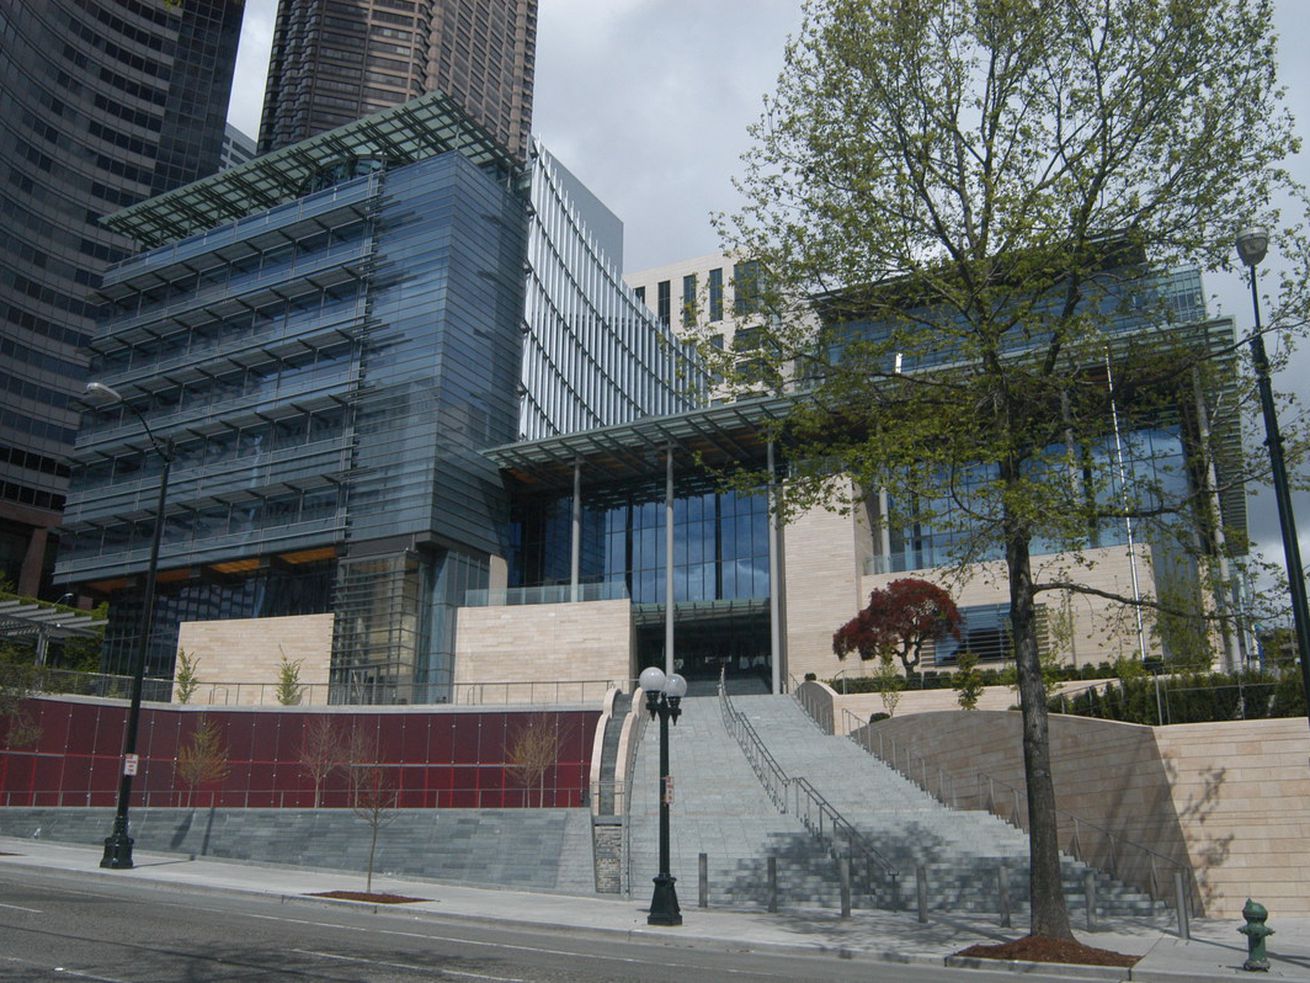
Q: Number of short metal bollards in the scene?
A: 7